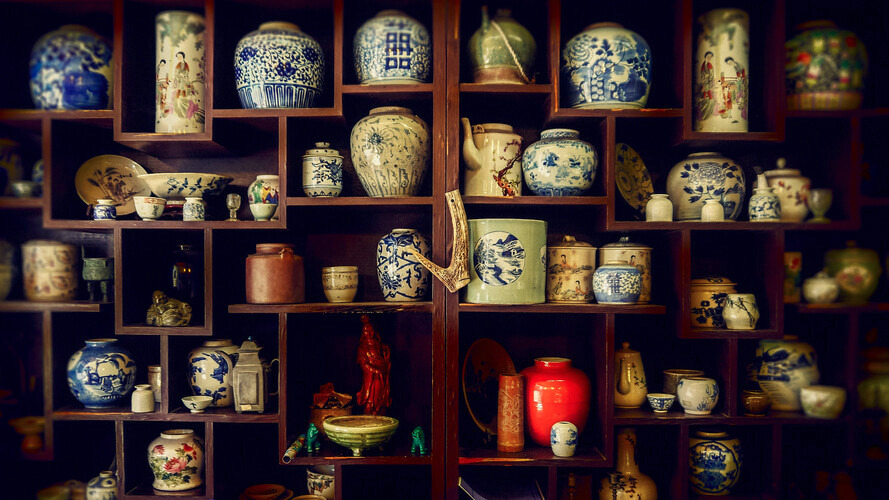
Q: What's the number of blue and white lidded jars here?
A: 1